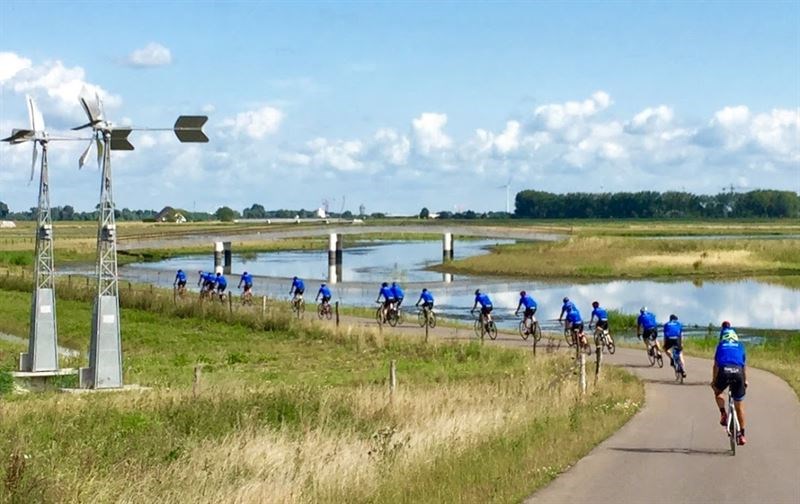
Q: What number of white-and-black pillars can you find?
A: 3